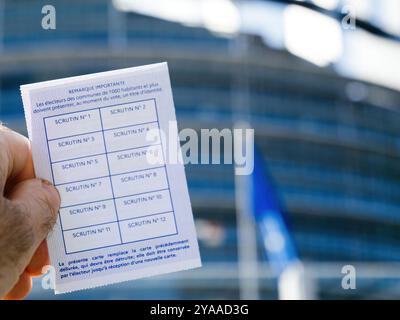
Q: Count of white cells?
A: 12